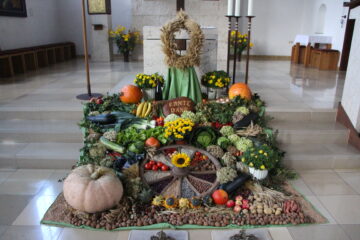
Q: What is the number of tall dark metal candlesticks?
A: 3